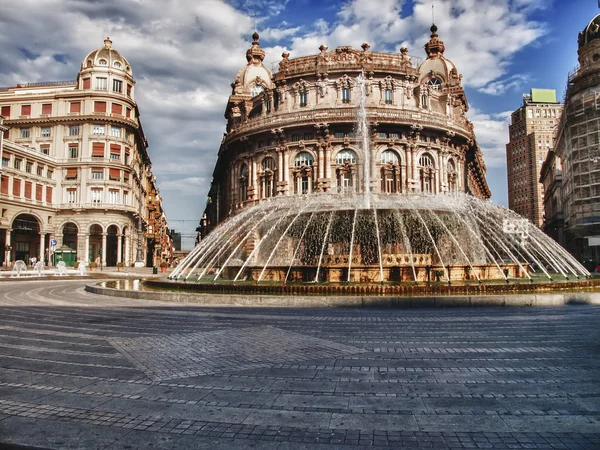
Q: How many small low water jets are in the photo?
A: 4